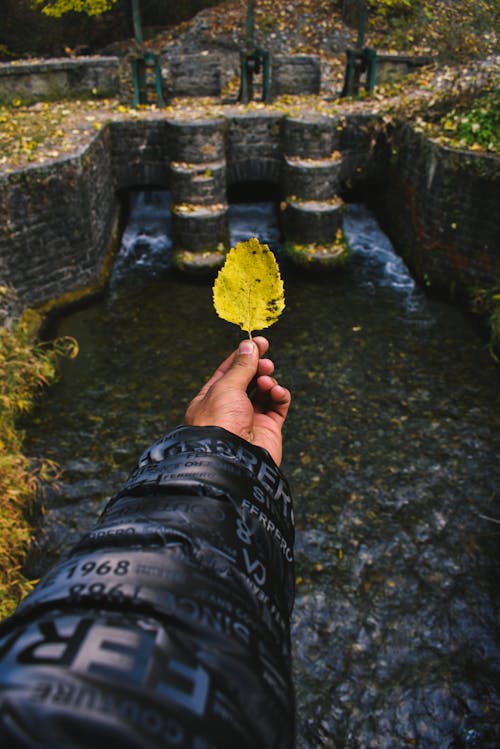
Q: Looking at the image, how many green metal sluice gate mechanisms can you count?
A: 3